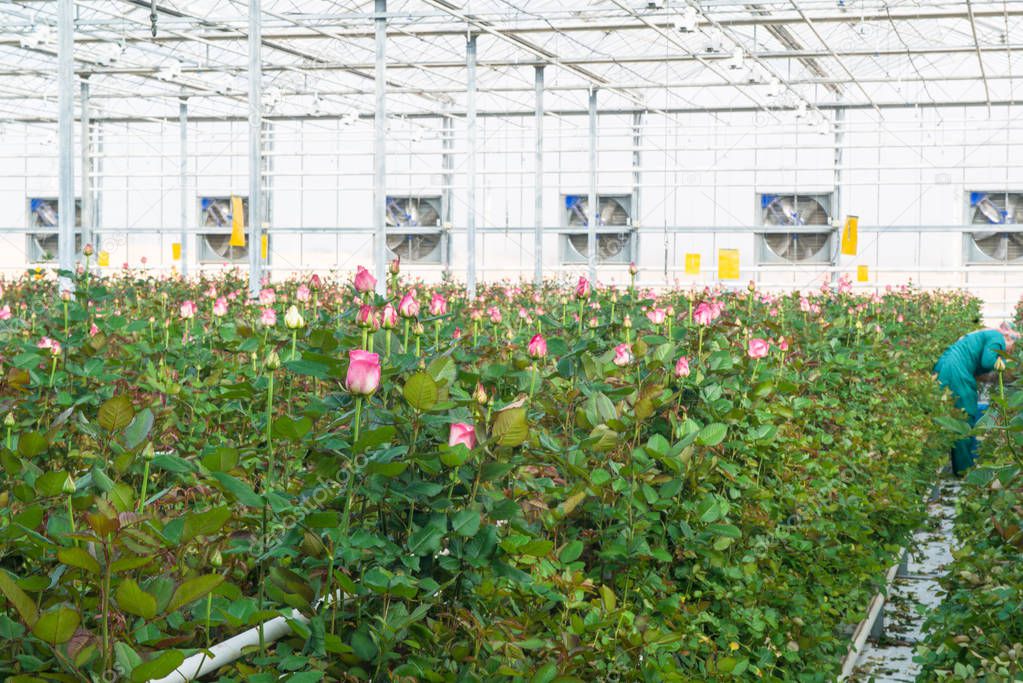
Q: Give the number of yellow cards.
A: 8